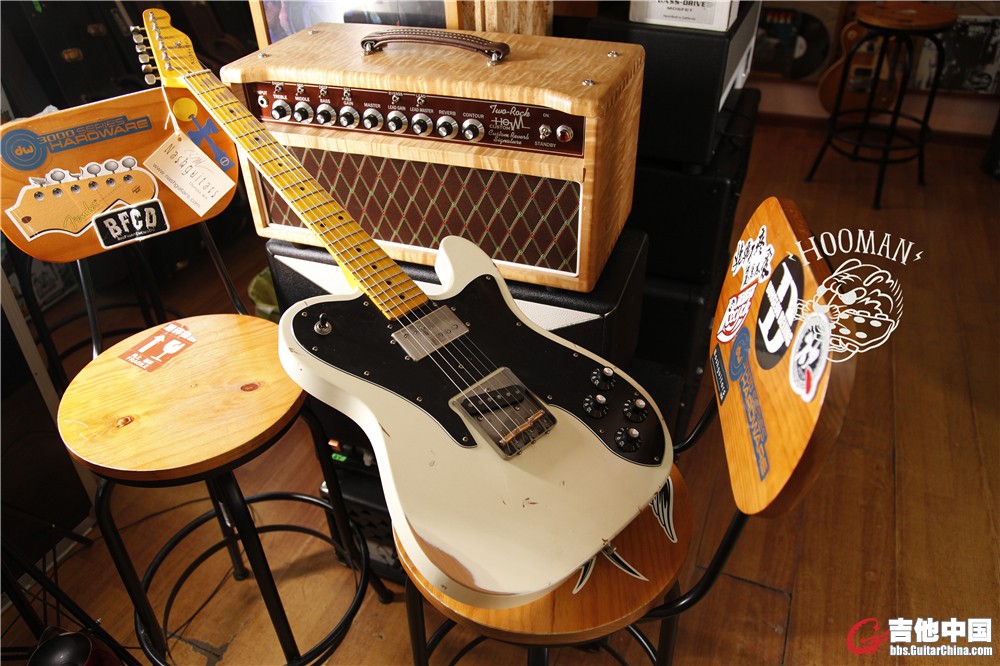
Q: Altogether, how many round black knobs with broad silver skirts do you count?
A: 9